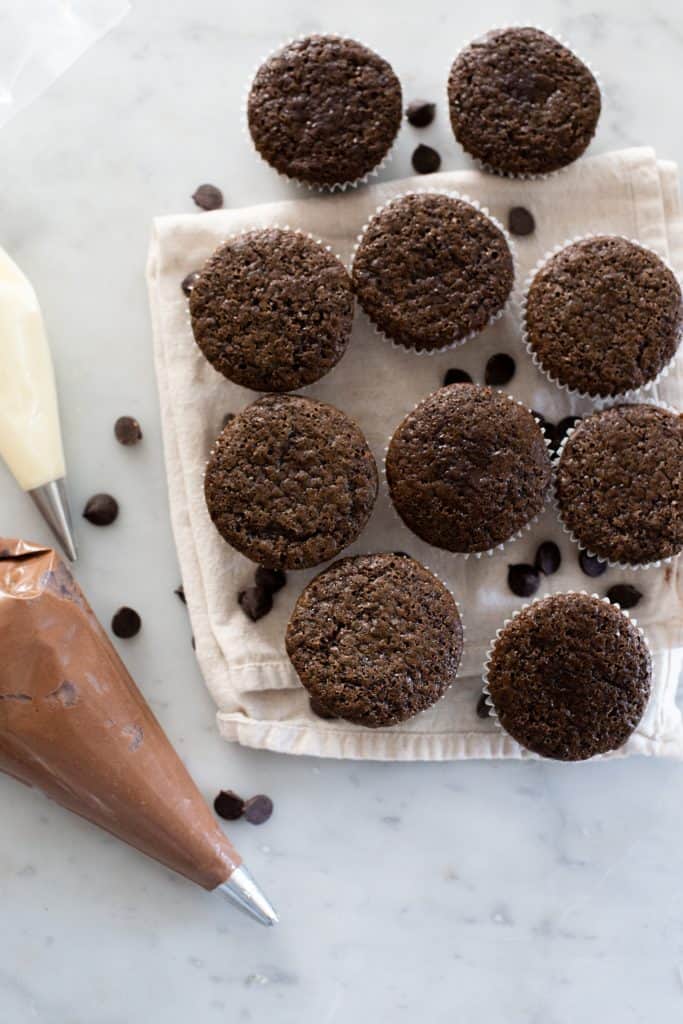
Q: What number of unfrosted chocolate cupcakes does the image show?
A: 10